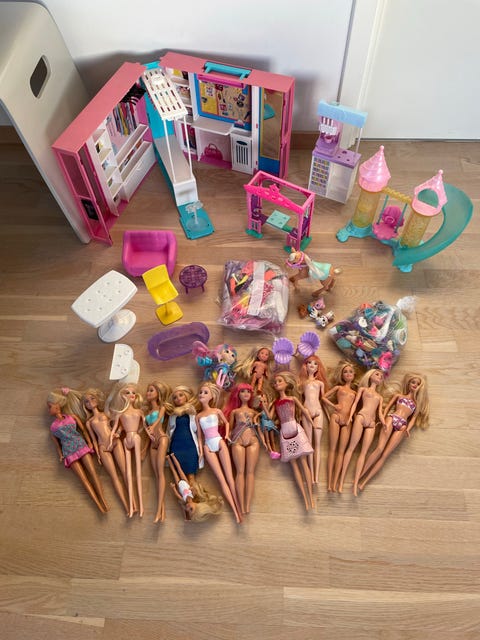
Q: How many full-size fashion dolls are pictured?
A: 12